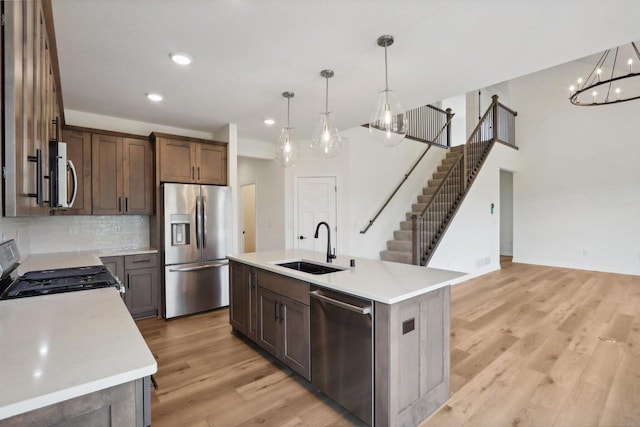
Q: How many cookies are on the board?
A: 0